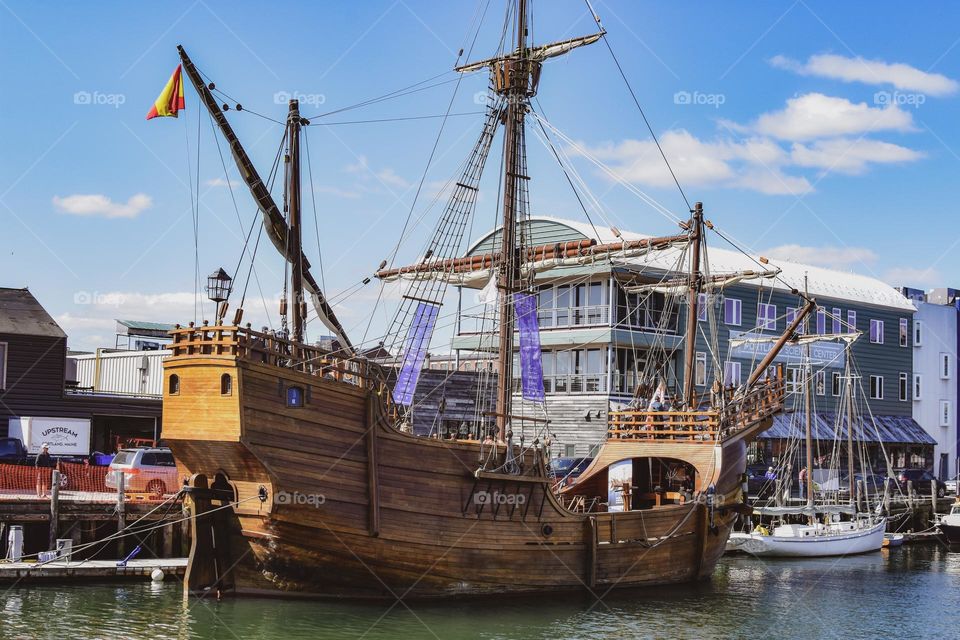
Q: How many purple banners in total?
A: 2